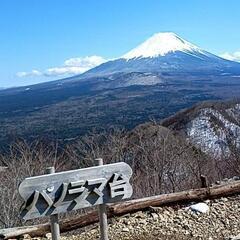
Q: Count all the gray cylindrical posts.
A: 2